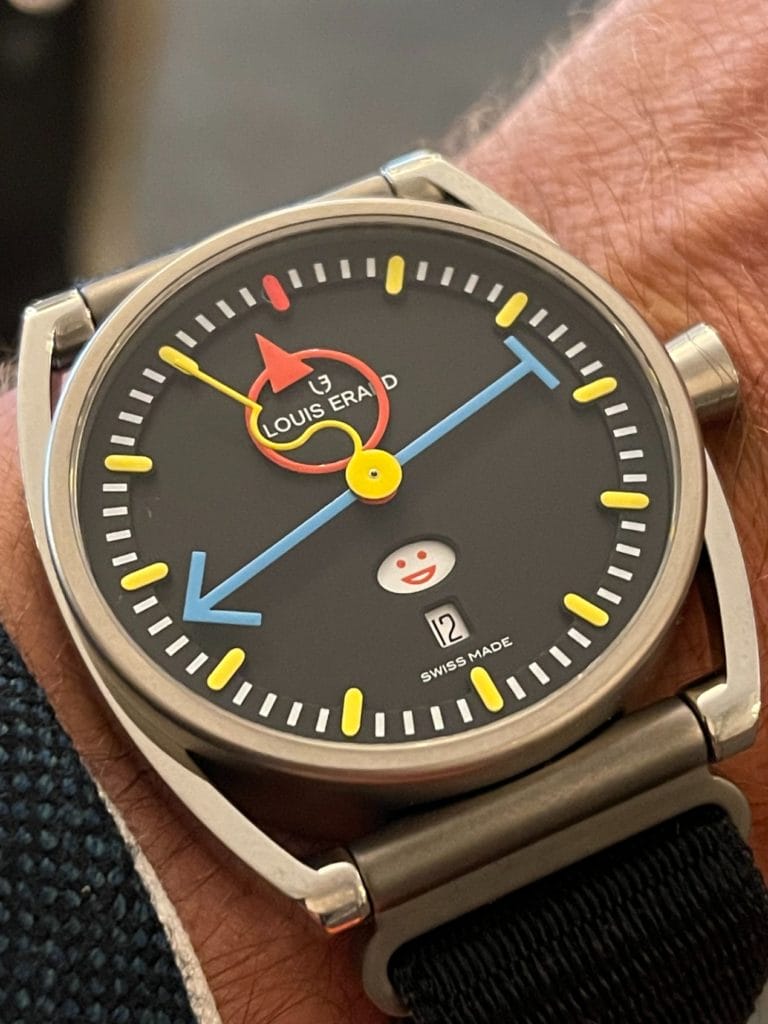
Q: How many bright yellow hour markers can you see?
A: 11